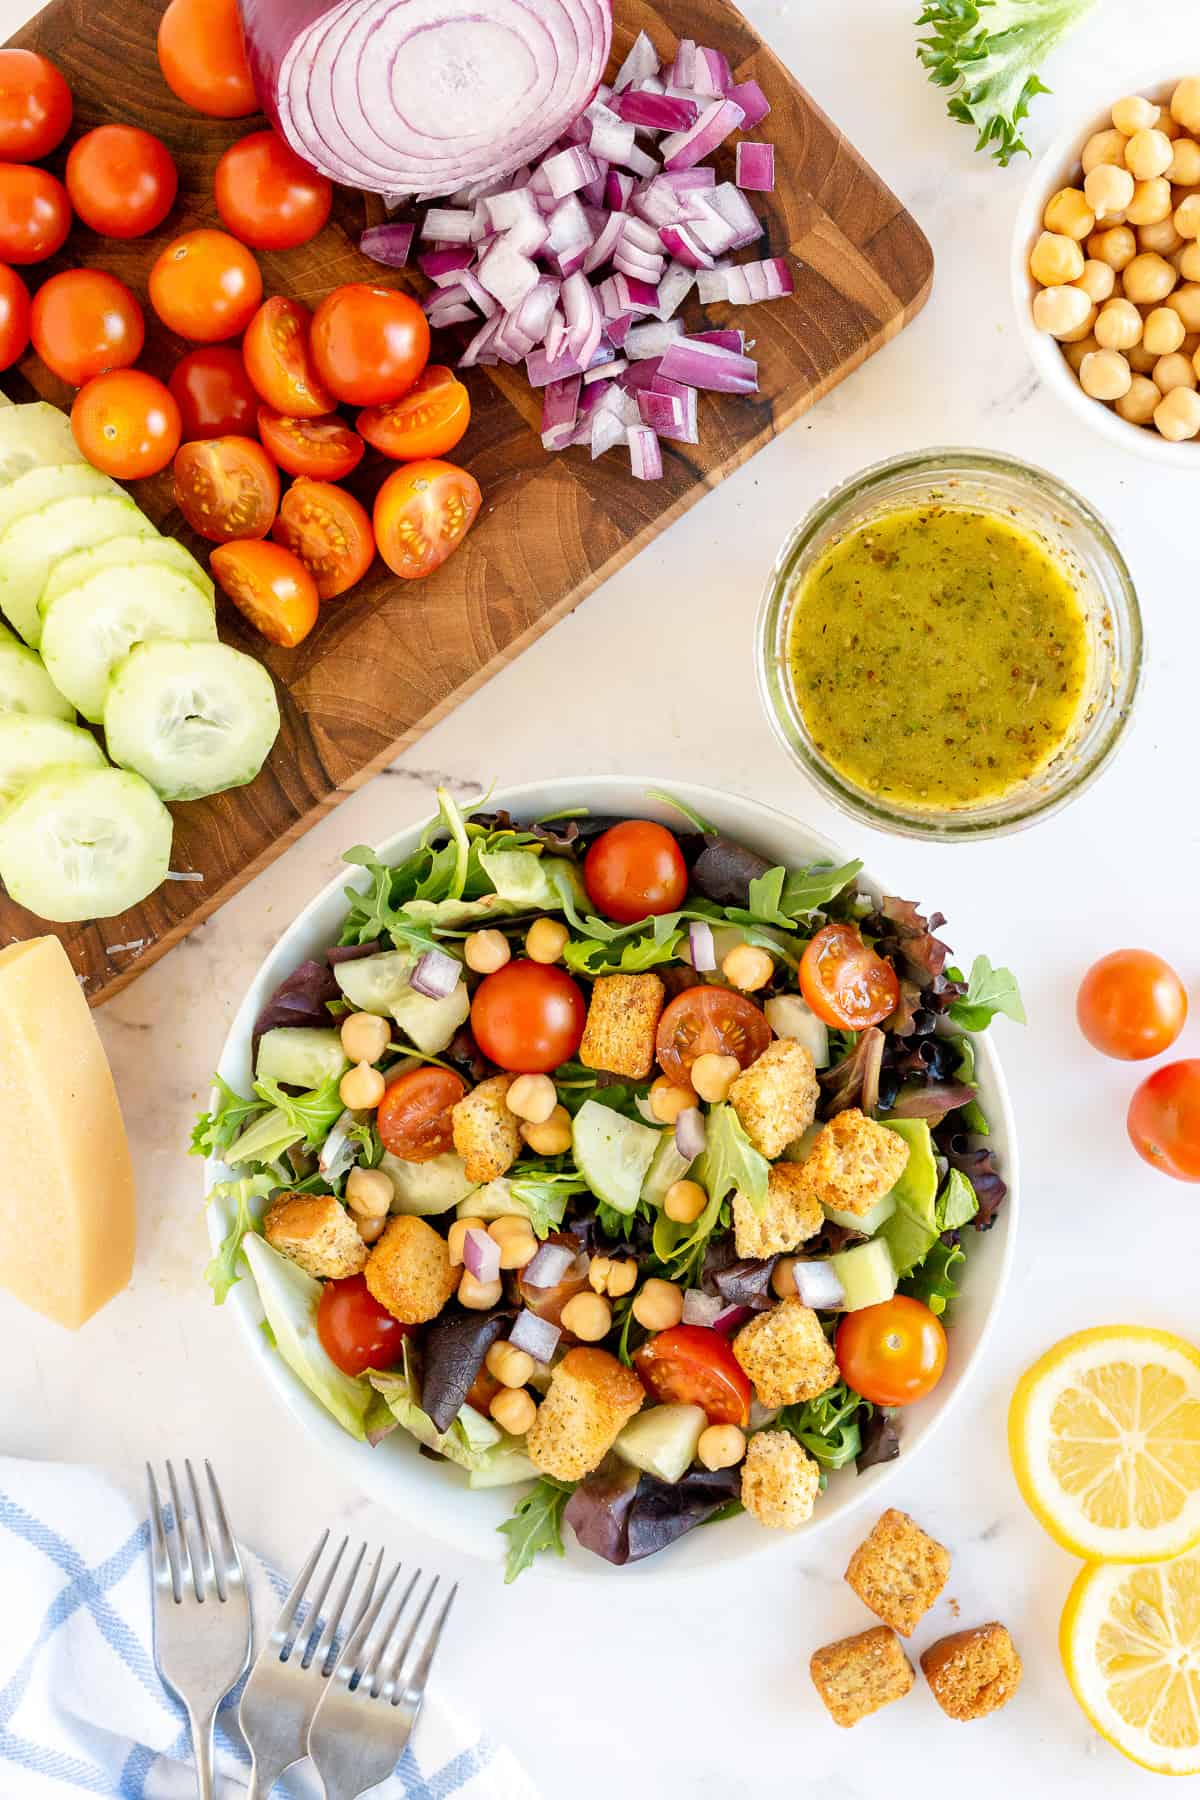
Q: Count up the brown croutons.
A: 13